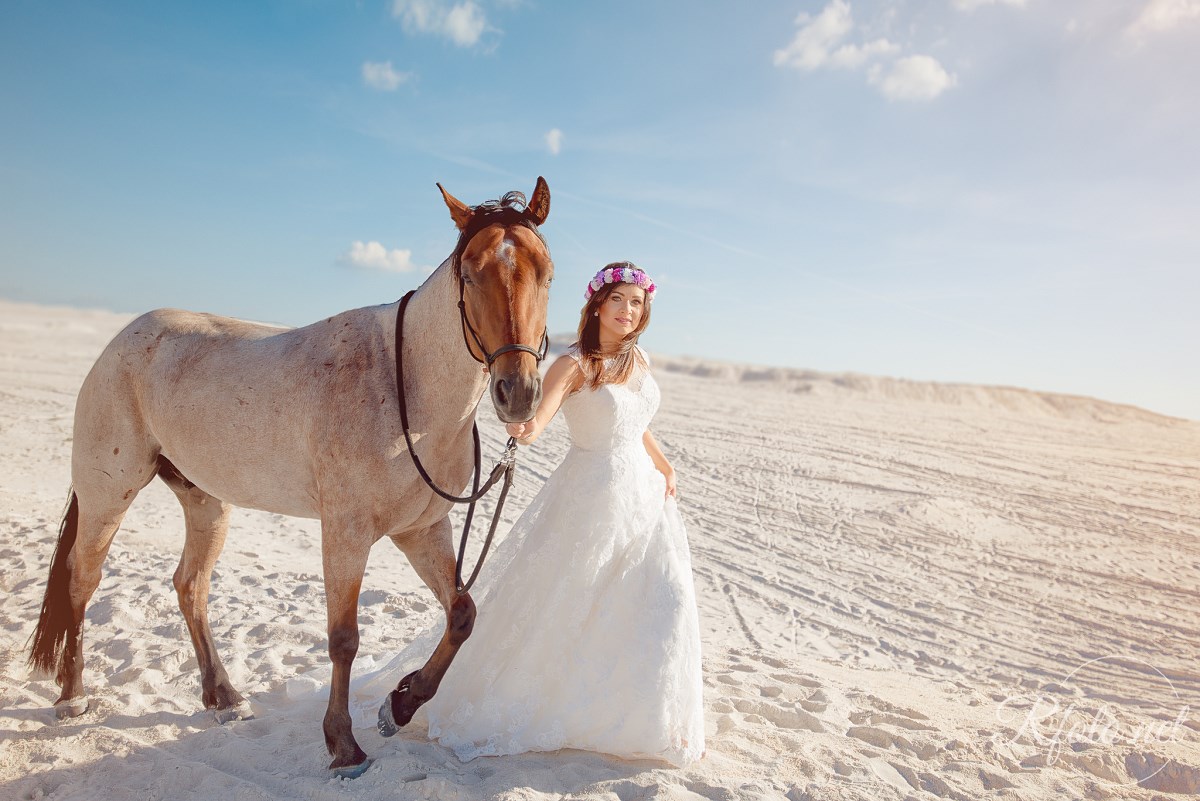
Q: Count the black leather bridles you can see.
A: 1